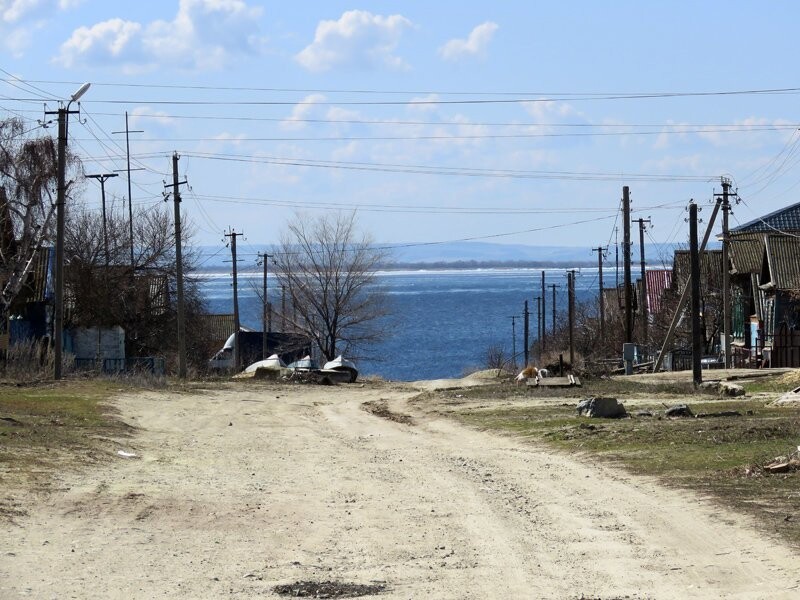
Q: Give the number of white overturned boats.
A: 3